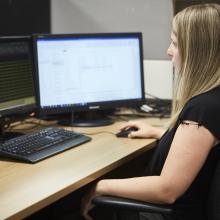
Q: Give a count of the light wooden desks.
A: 1